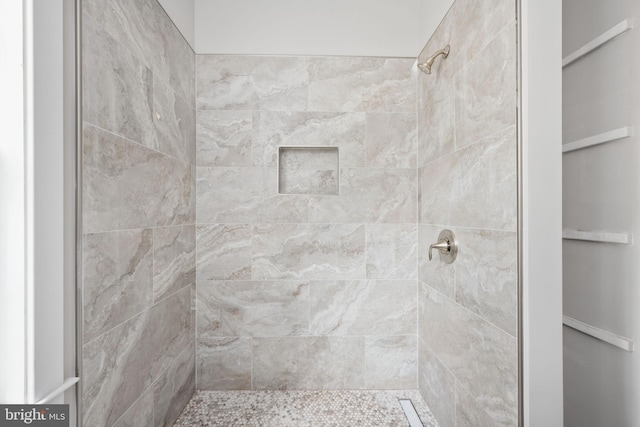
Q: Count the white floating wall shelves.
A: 4